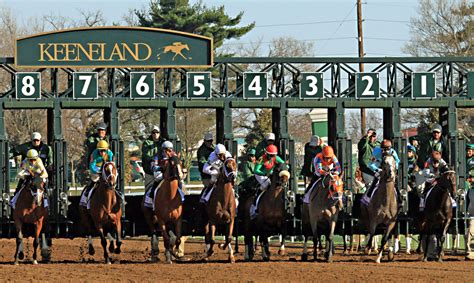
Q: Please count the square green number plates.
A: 8